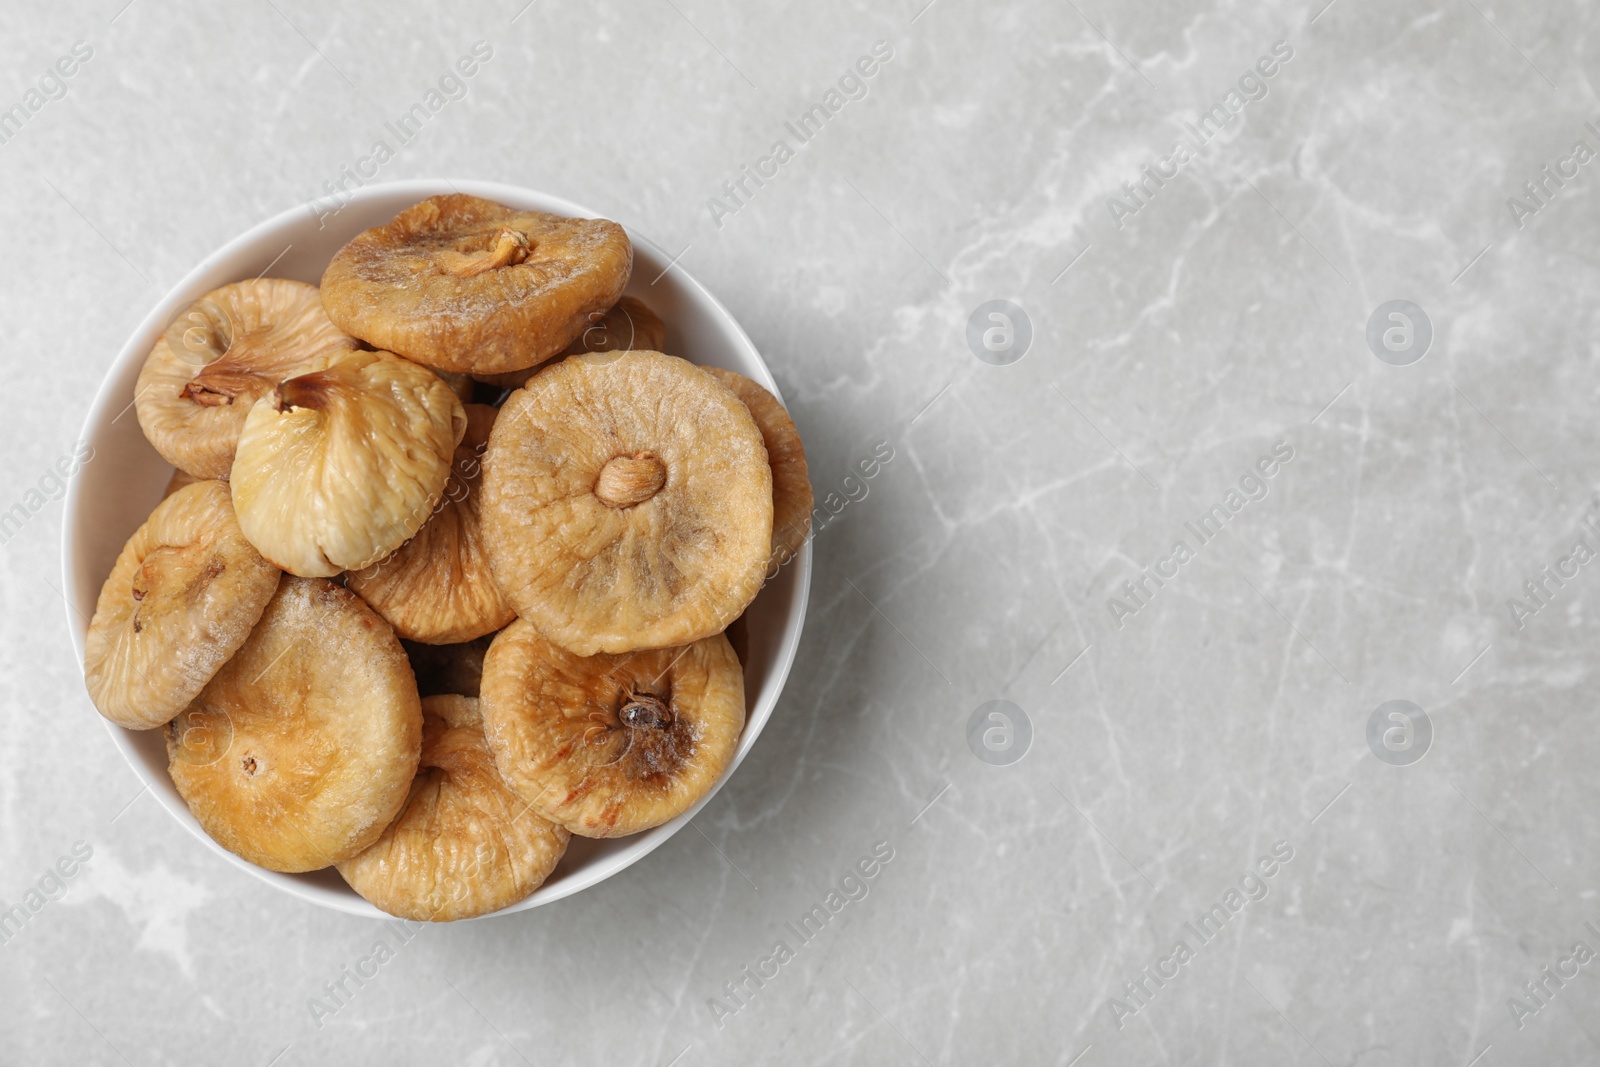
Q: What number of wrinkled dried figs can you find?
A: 11